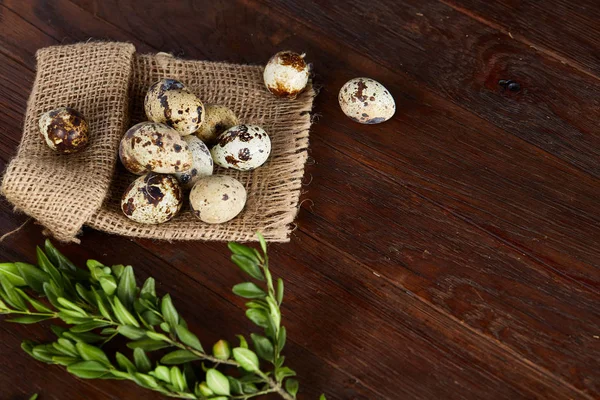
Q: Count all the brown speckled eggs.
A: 10